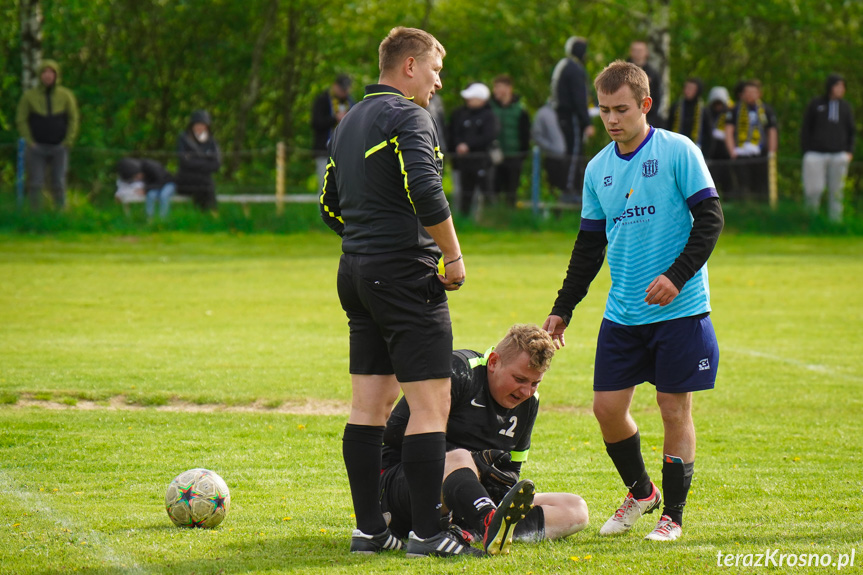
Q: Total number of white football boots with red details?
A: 2